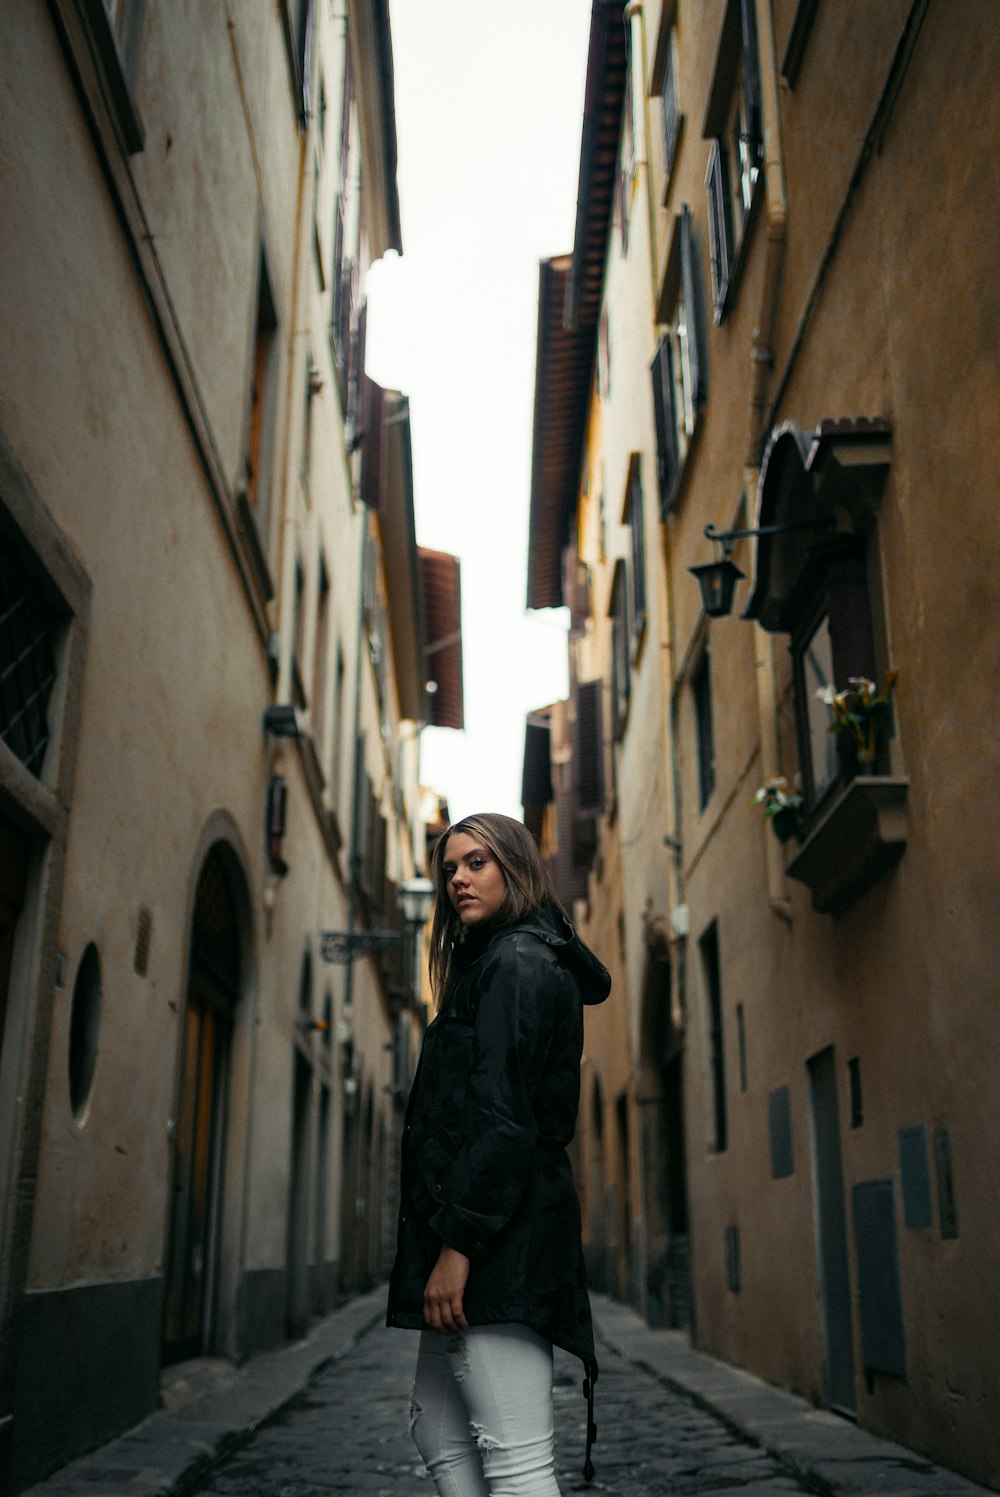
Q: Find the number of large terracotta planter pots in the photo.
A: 0